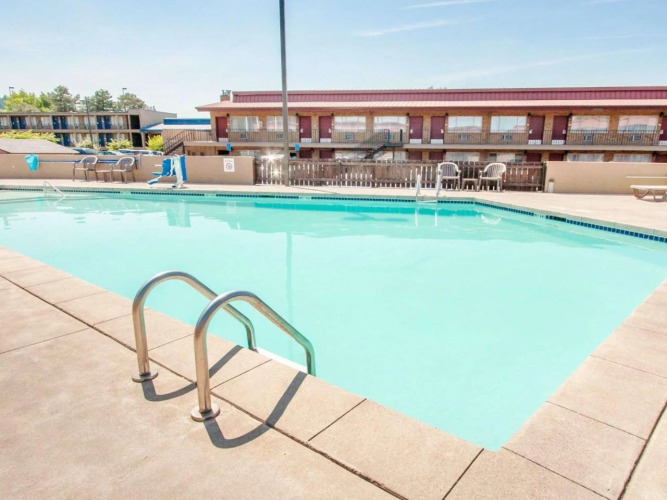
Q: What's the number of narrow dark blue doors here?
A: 10